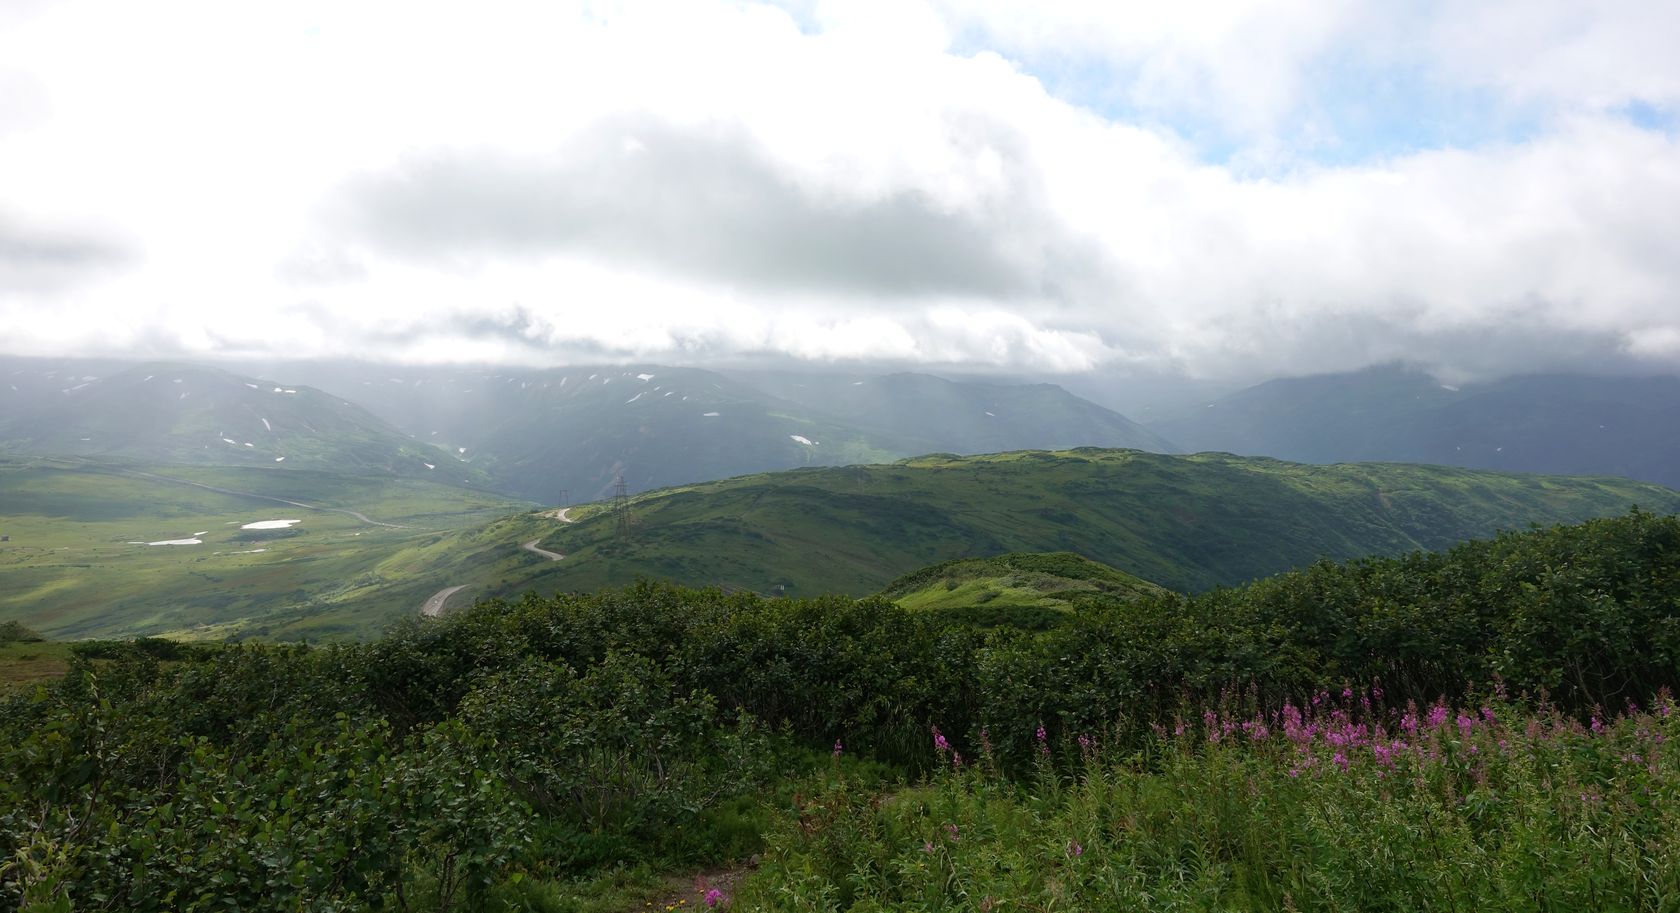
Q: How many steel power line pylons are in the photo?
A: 2